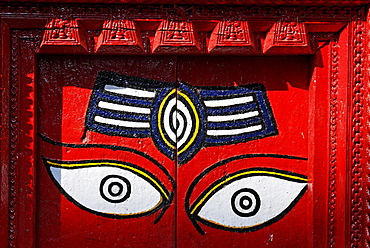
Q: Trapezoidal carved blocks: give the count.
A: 5